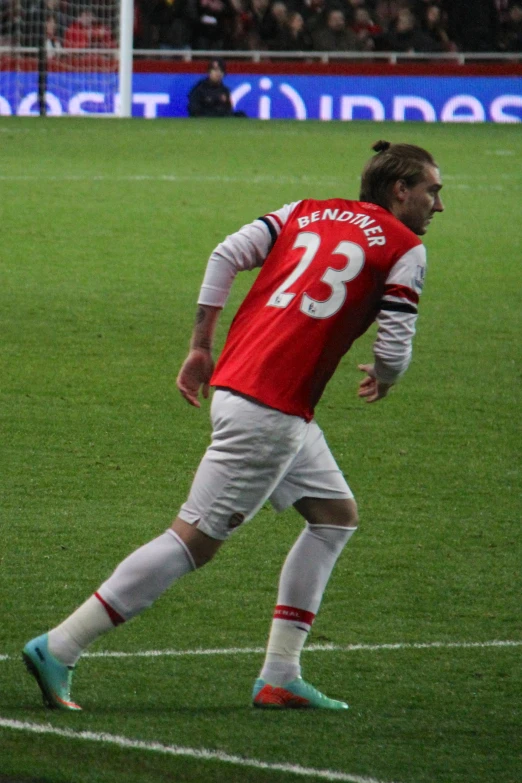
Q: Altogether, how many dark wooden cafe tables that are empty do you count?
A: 0